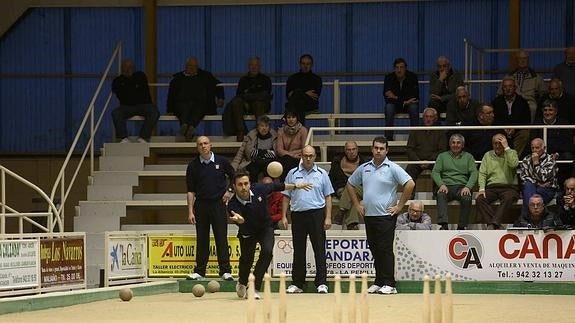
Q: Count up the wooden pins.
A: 9